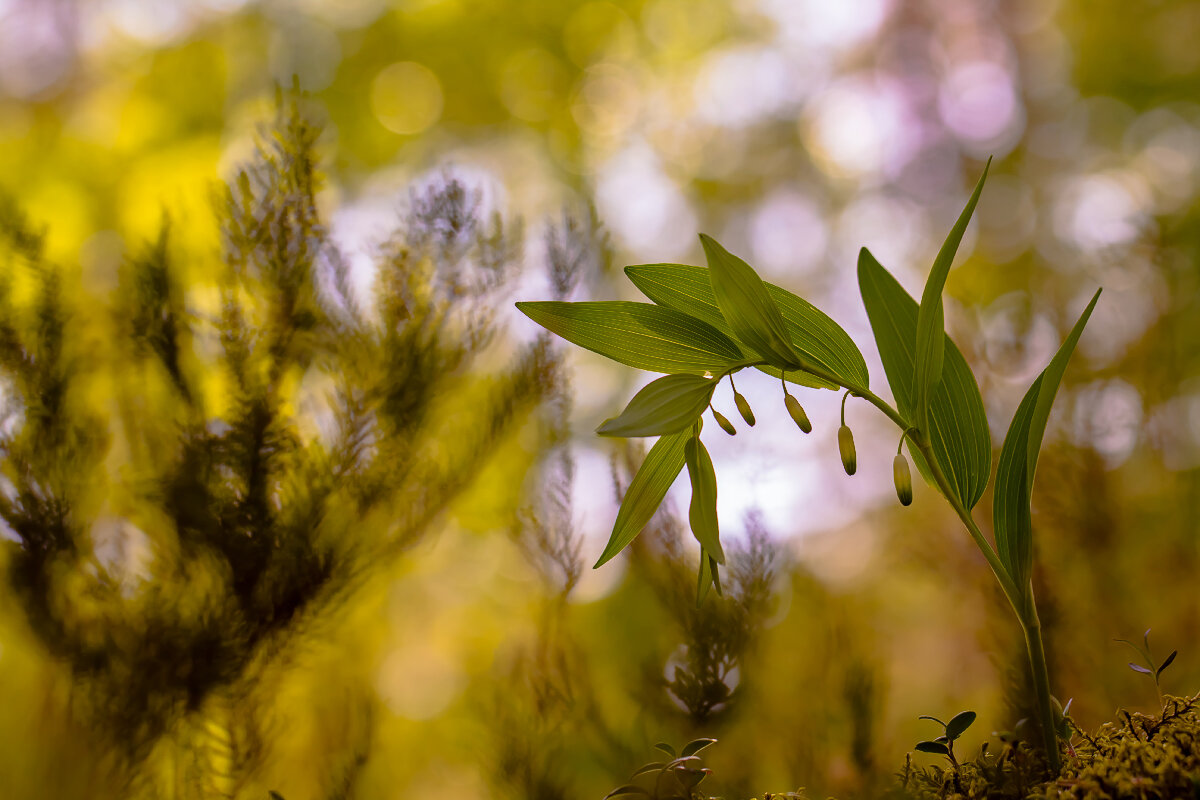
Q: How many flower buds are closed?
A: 5